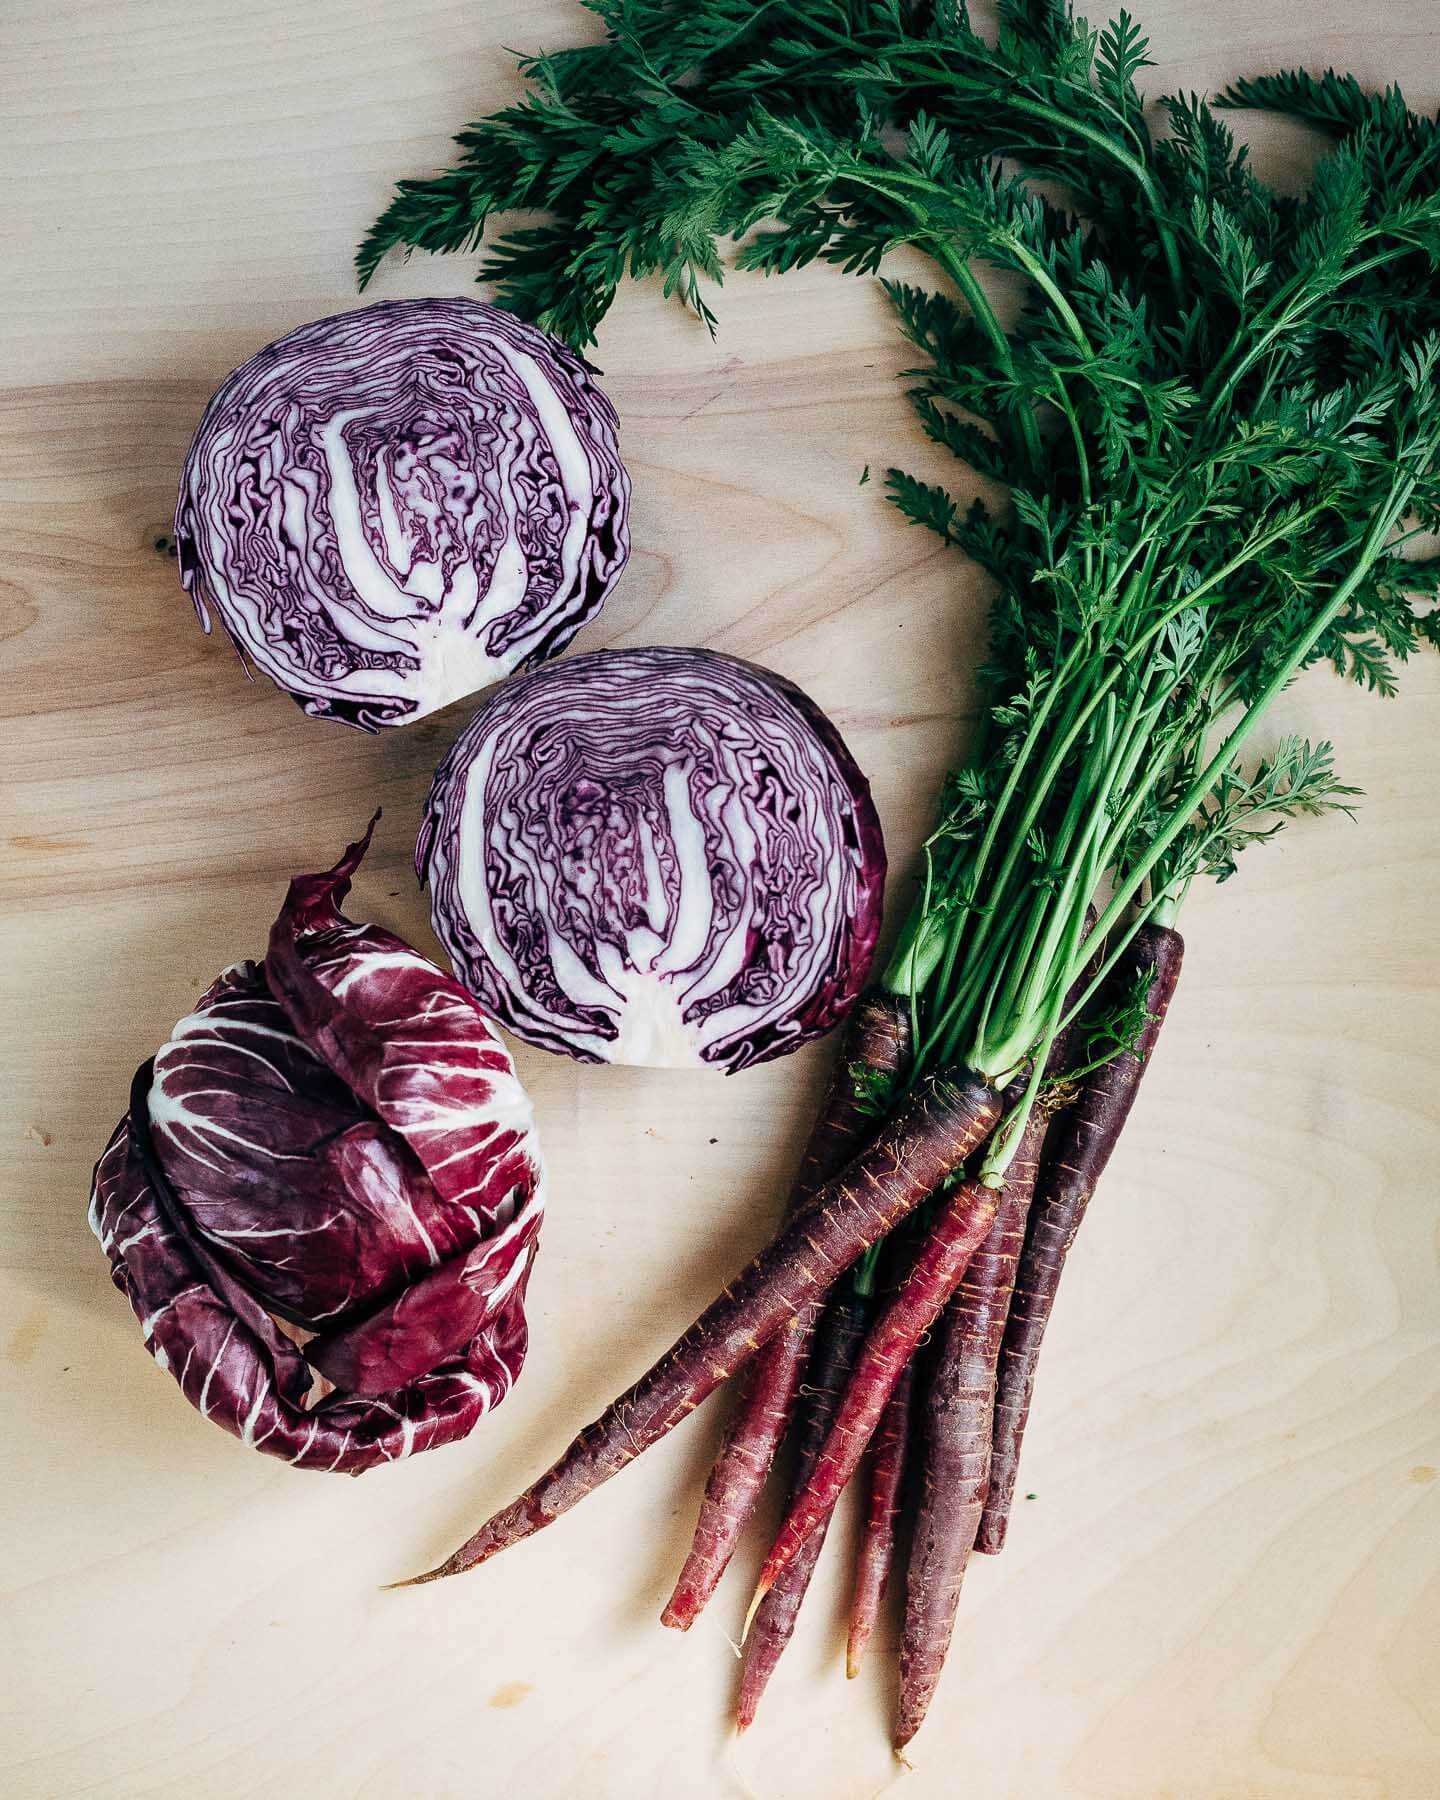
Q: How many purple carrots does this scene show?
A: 7